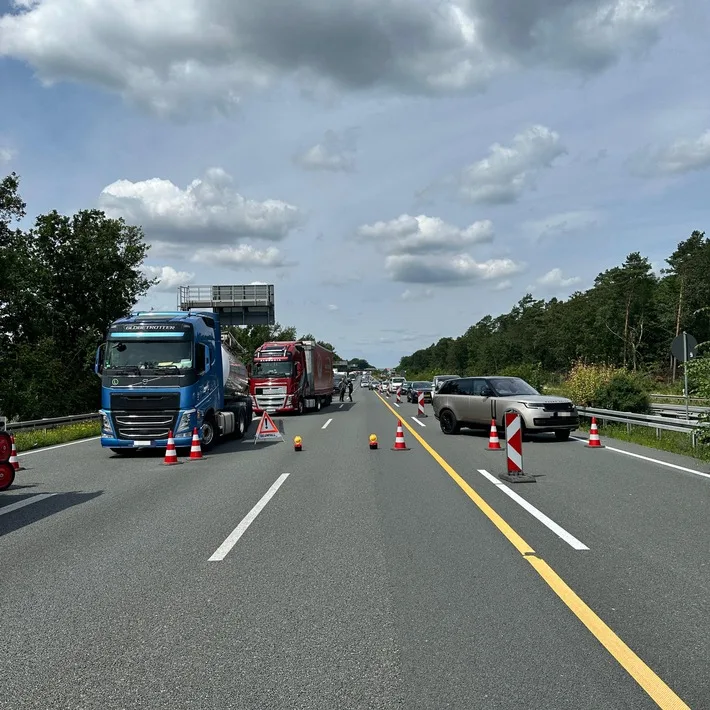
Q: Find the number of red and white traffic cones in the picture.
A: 6